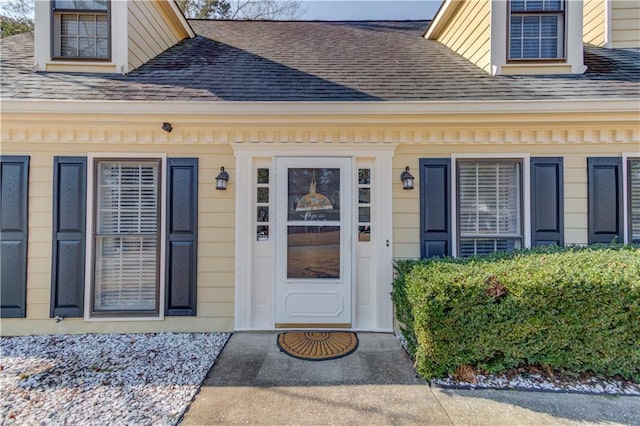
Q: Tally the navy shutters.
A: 6